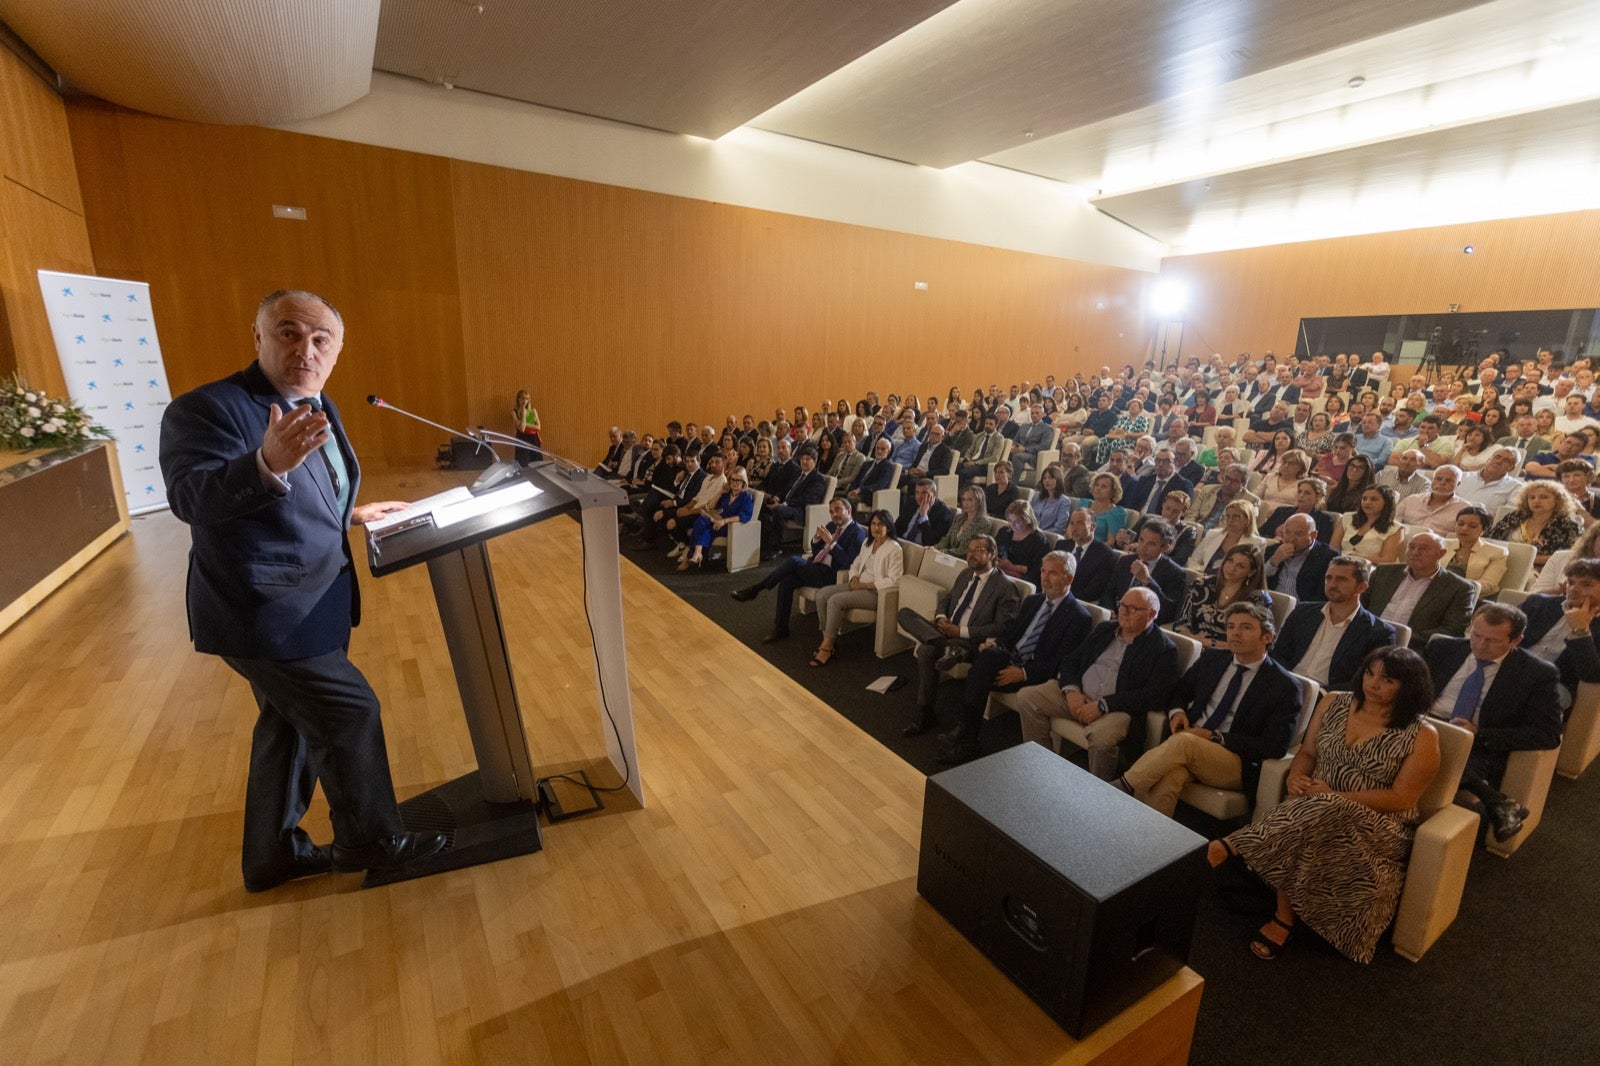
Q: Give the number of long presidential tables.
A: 1